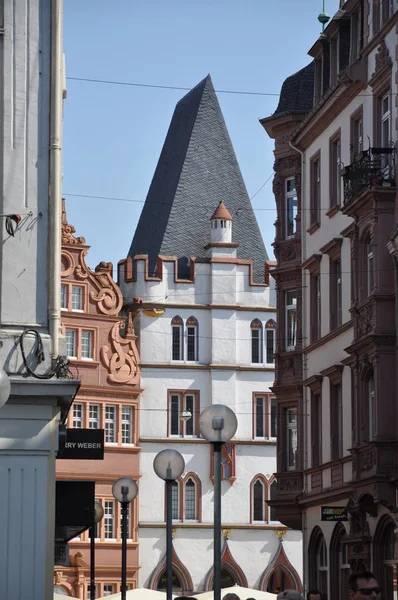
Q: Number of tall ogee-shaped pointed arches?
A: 3